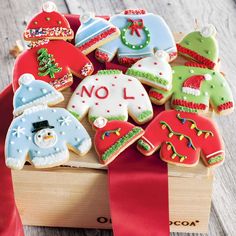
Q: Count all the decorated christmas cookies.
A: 12